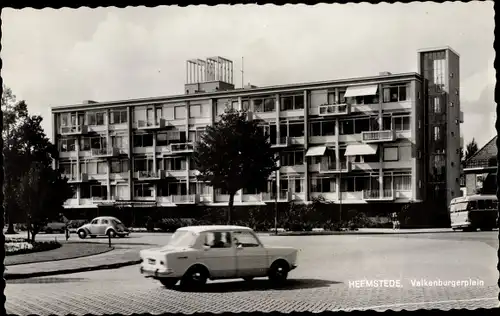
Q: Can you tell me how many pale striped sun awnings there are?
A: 3